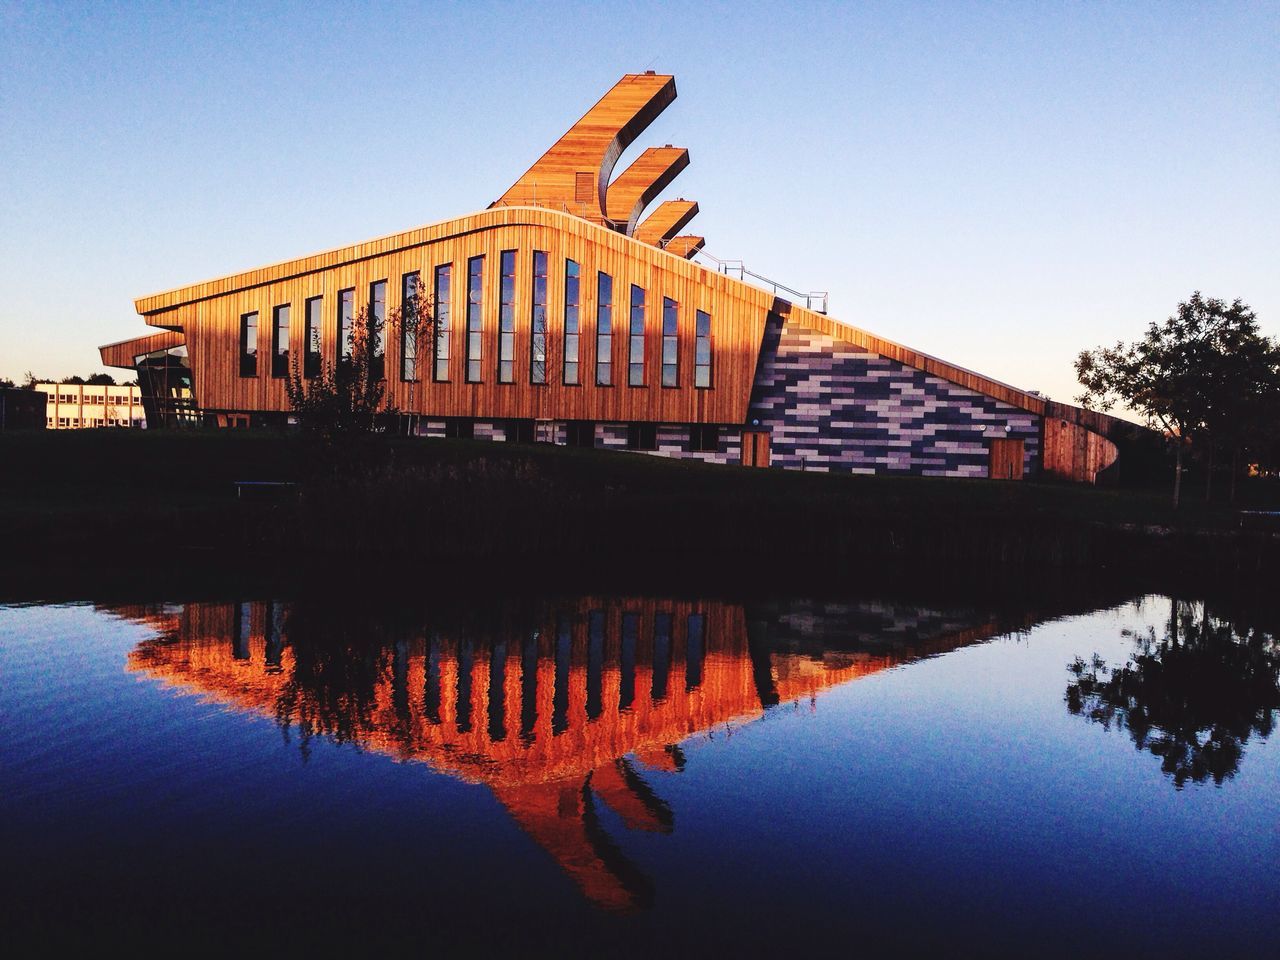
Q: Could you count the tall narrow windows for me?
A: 15